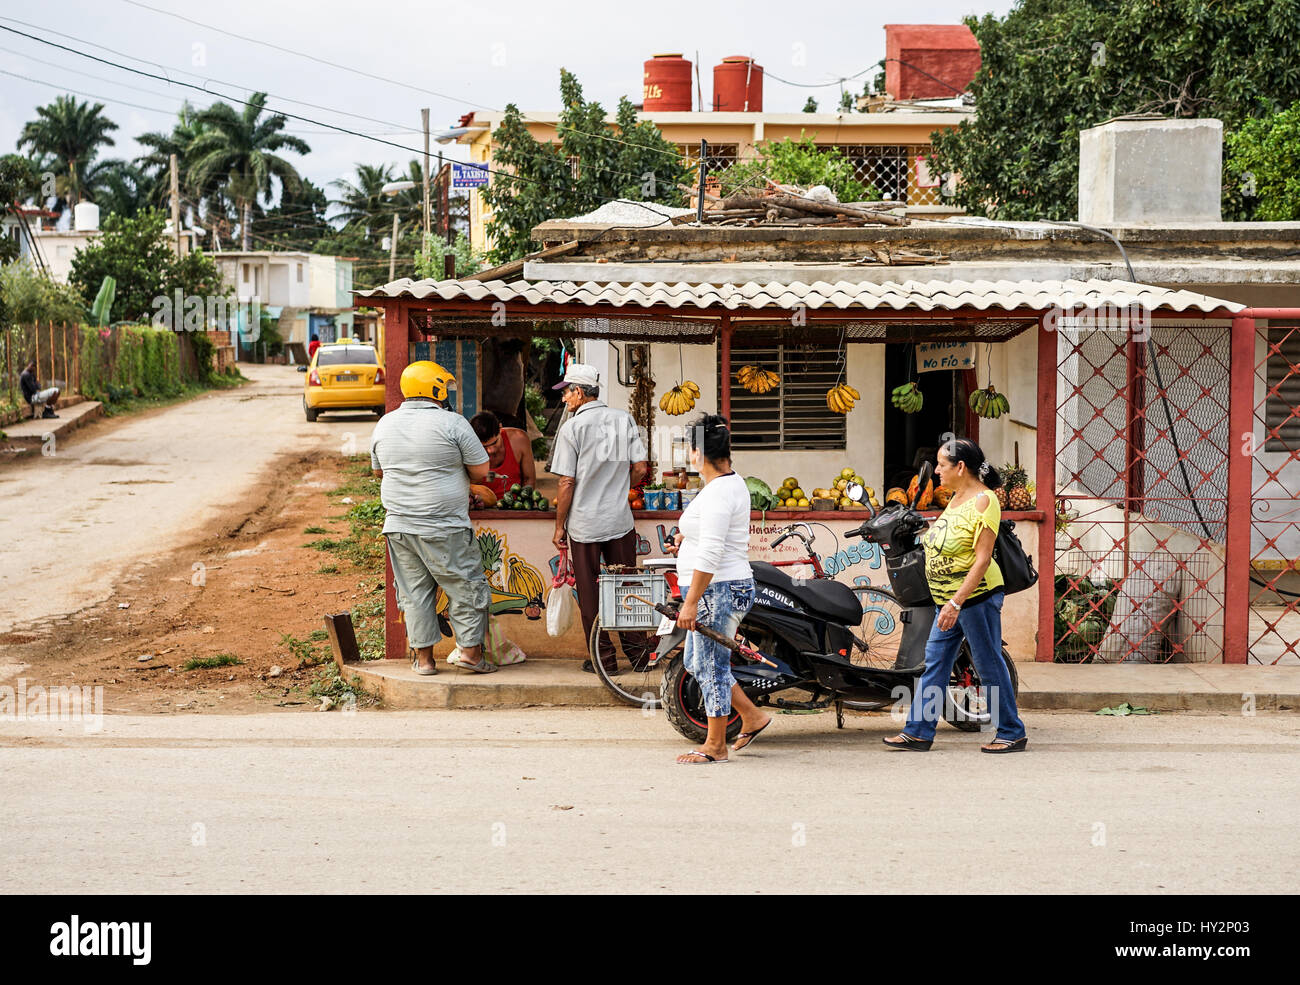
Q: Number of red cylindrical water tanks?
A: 2